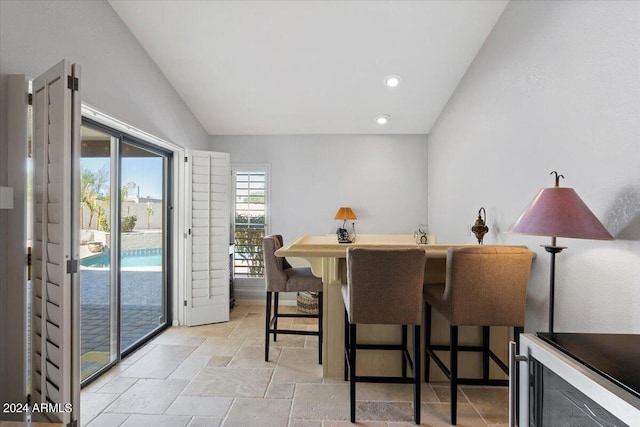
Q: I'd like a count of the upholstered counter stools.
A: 3